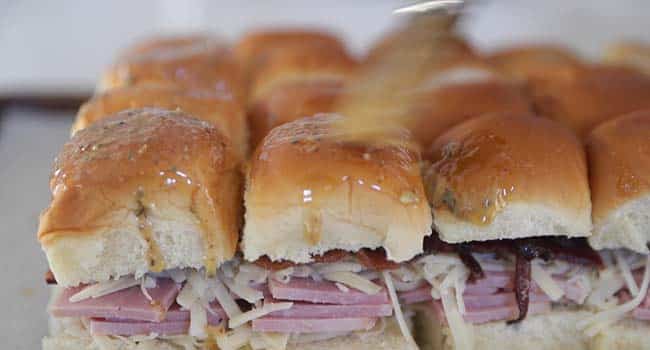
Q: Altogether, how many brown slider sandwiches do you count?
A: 12